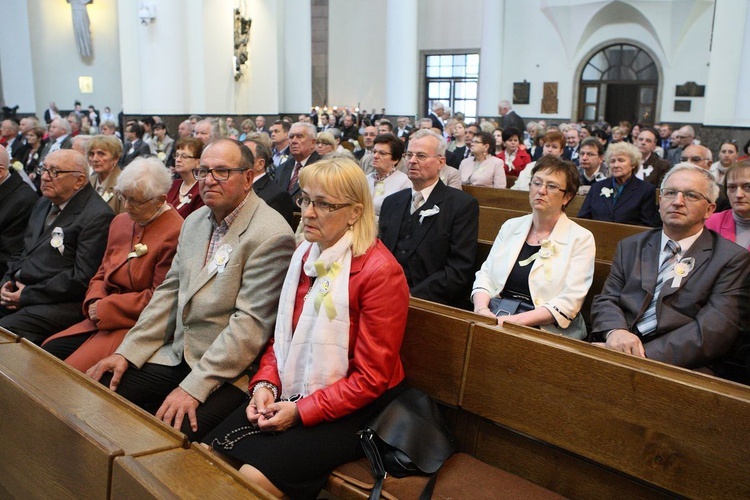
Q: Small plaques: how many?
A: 4